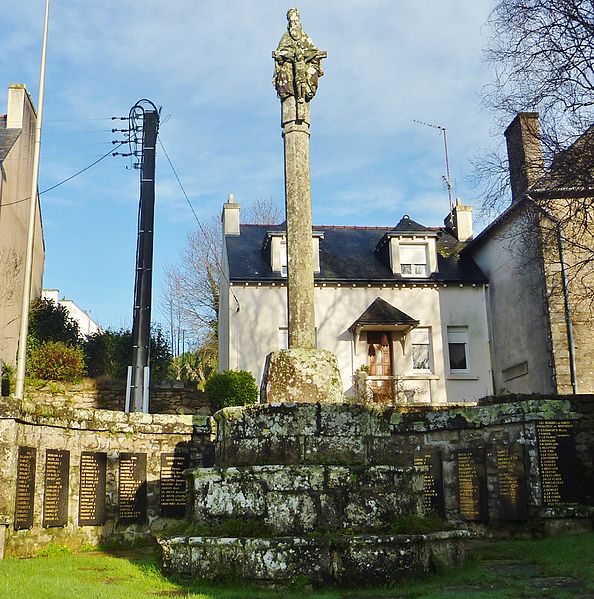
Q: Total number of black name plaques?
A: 9